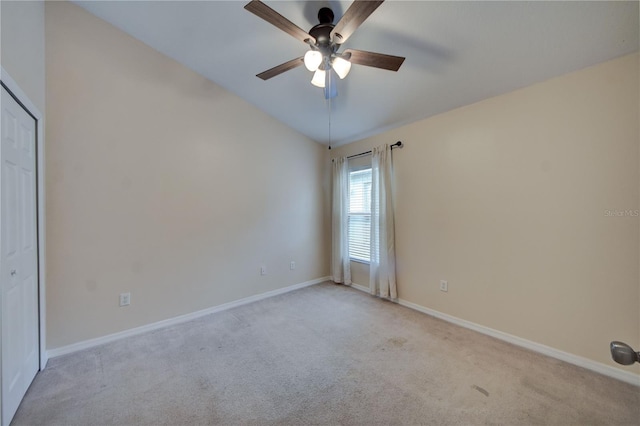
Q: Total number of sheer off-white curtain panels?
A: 2